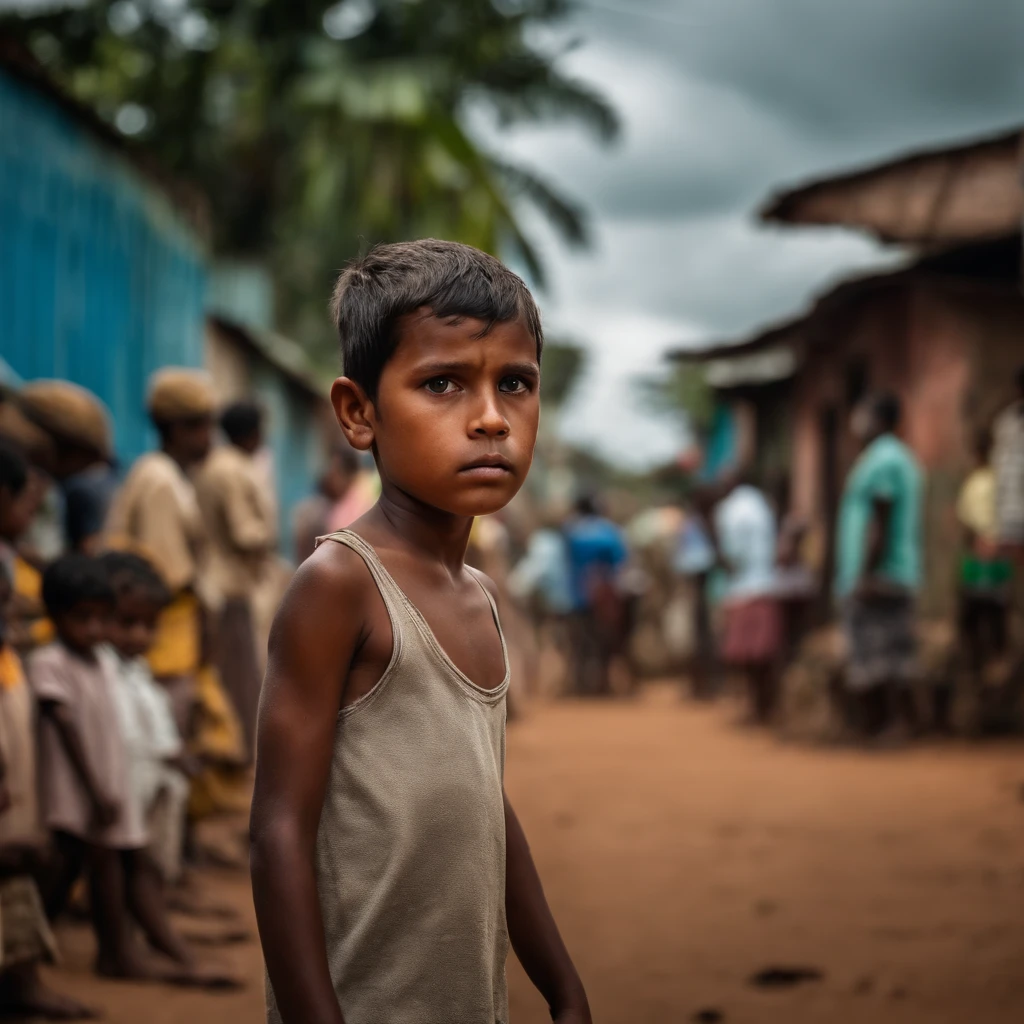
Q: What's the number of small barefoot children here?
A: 2